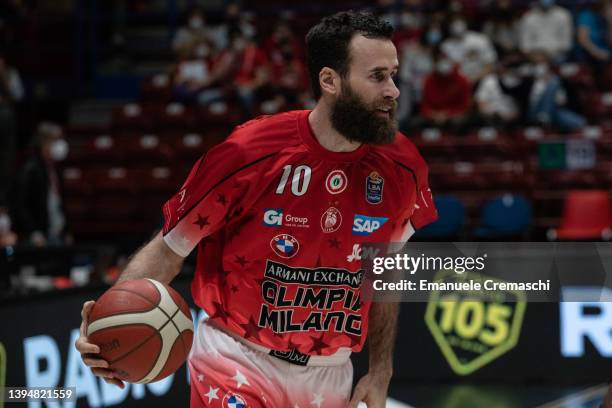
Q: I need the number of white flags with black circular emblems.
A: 0